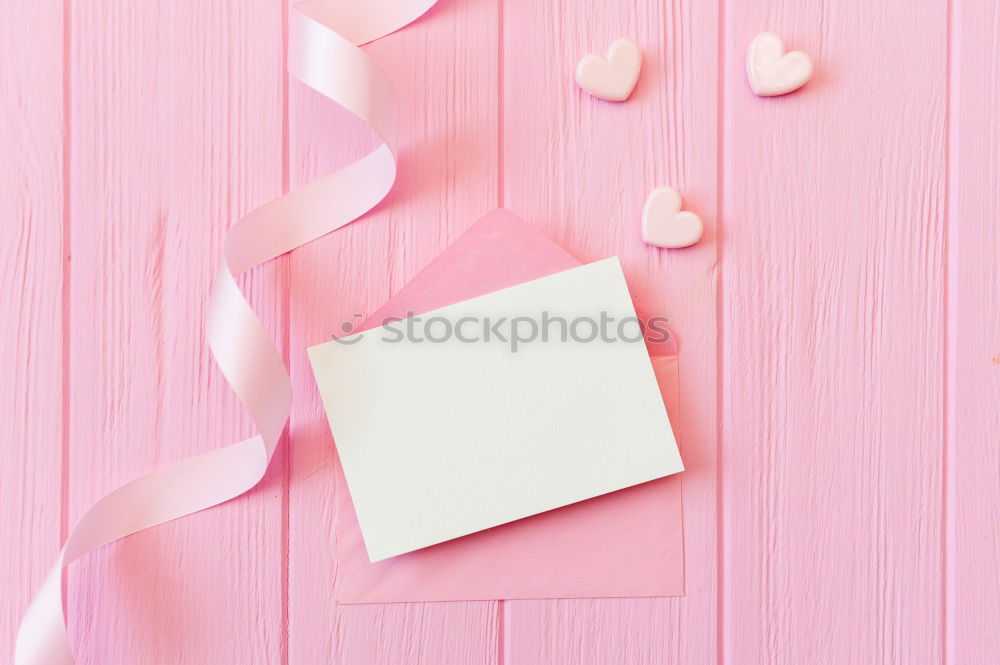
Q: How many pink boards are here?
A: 6